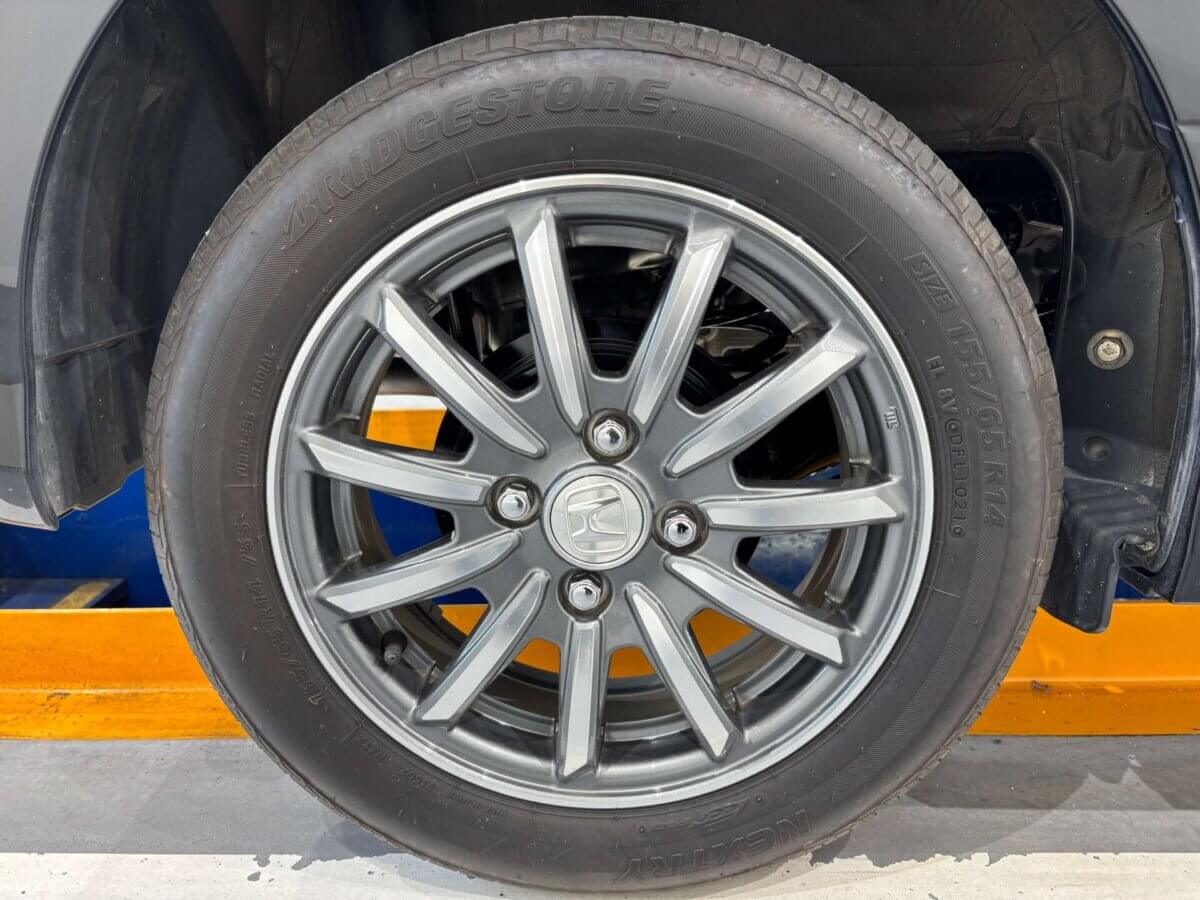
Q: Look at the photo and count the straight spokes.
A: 11